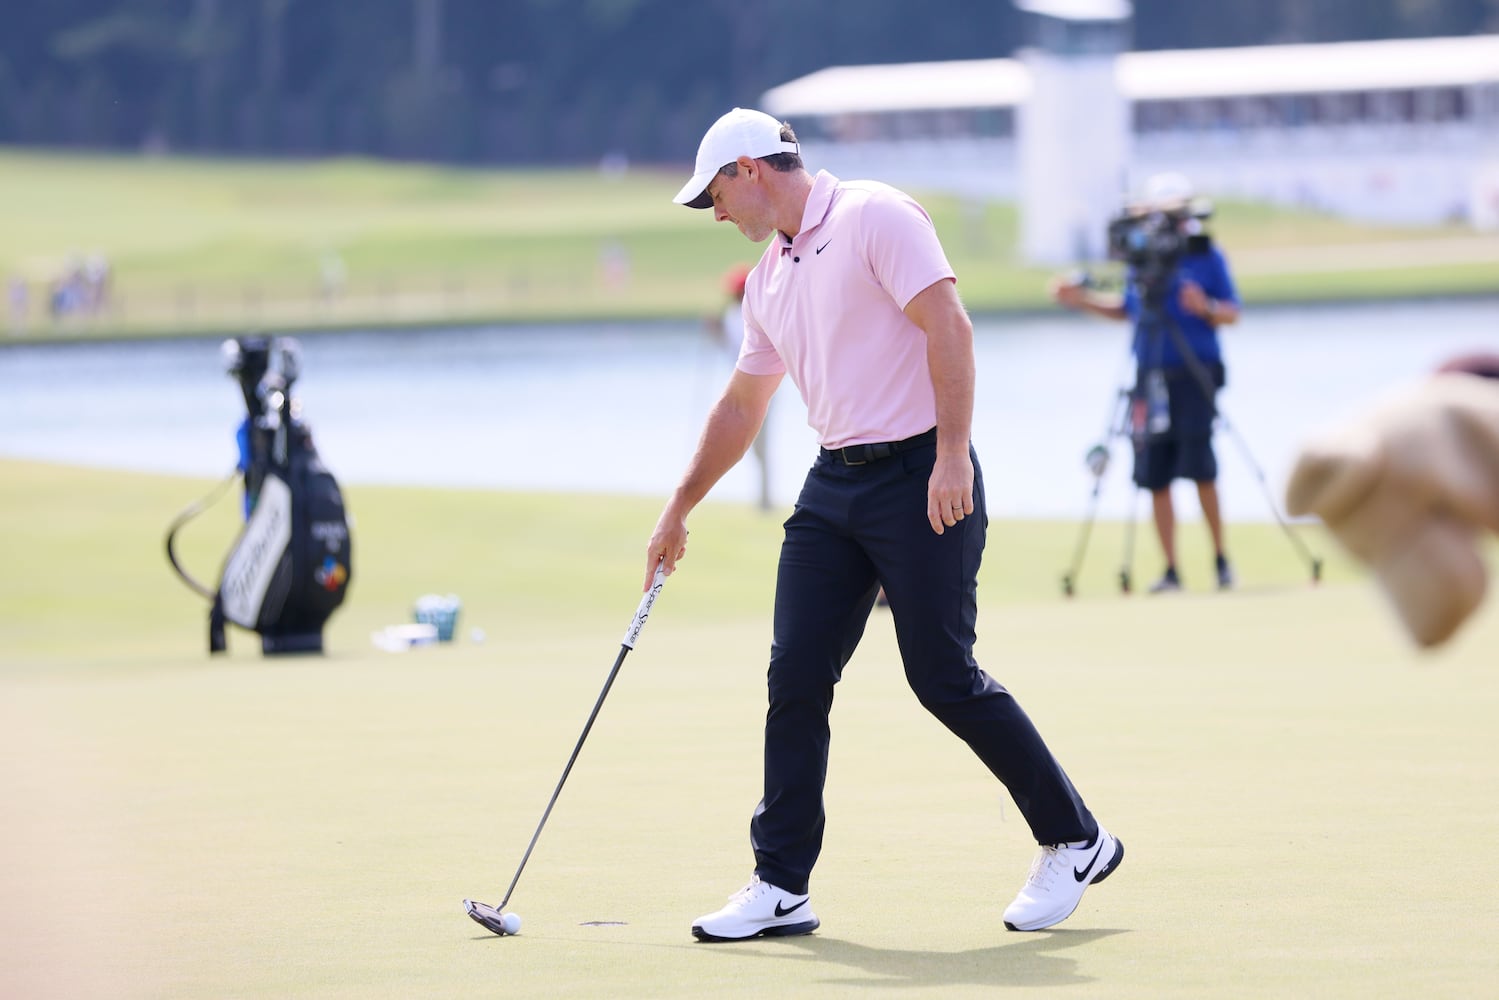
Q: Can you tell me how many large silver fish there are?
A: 0